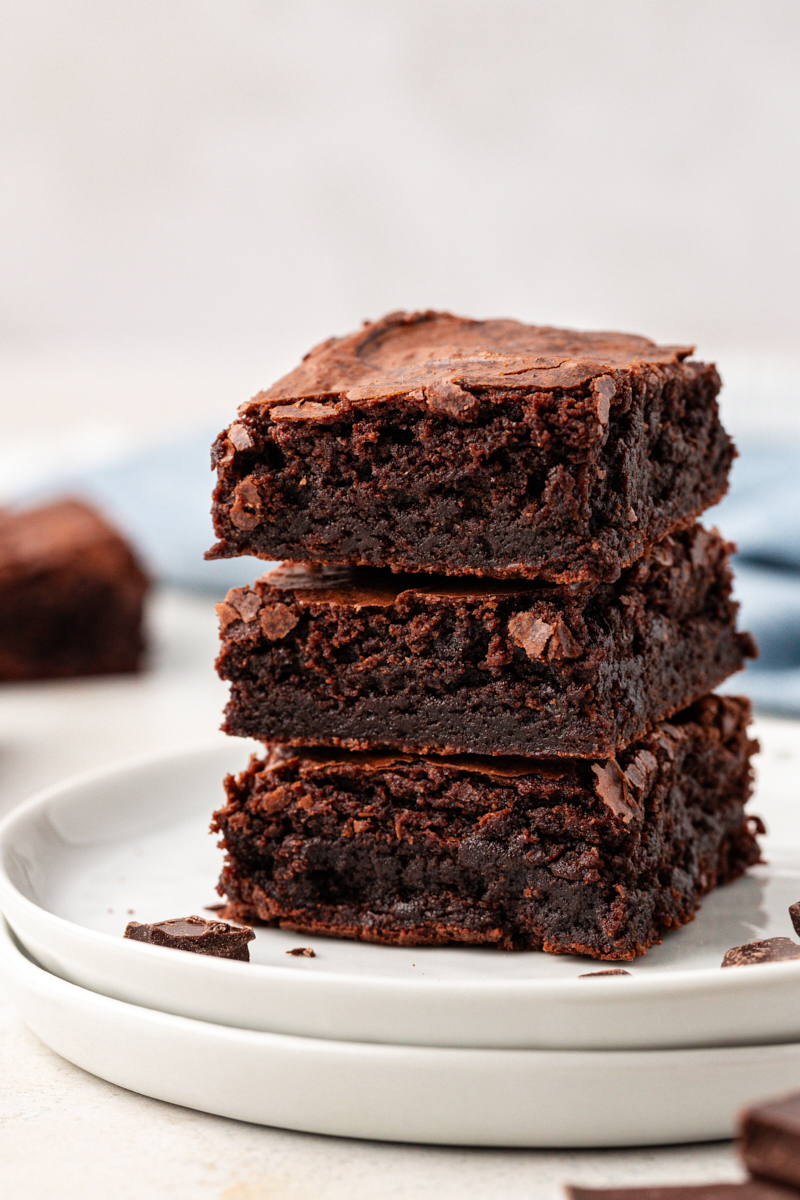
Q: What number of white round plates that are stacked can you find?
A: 2